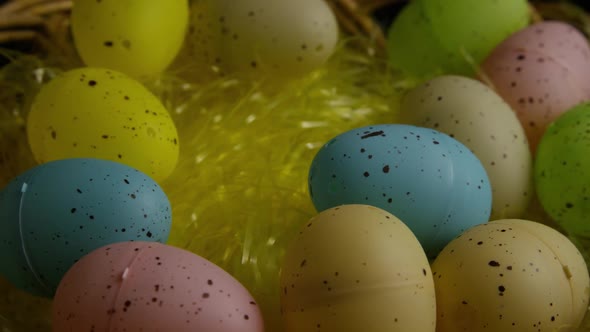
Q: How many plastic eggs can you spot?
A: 13